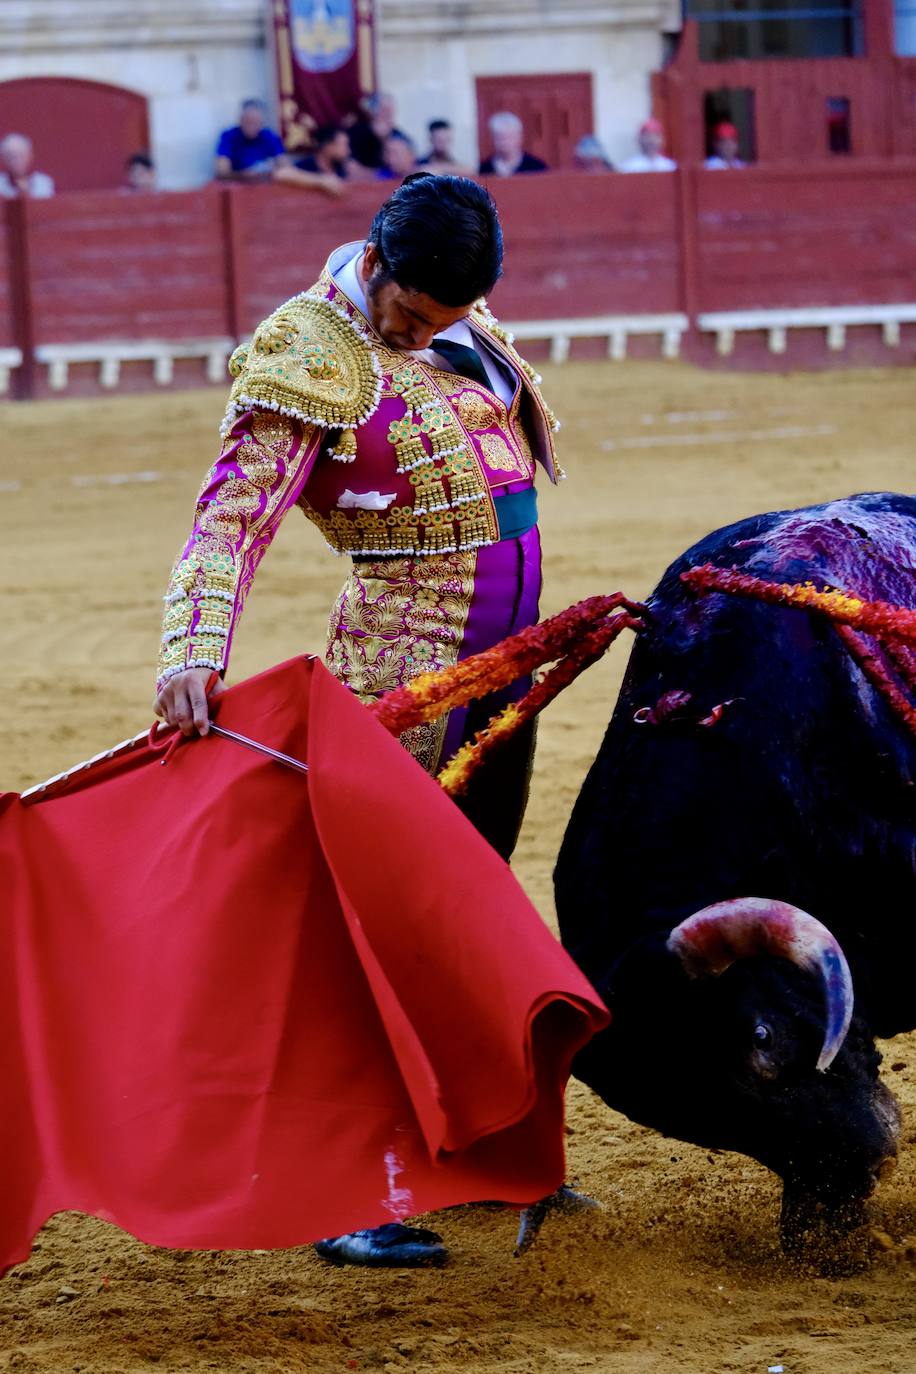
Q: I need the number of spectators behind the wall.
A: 11